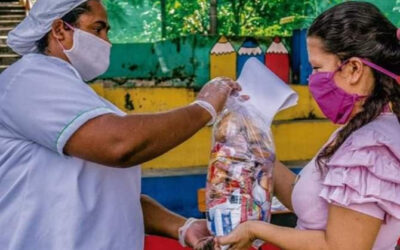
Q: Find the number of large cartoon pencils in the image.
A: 3